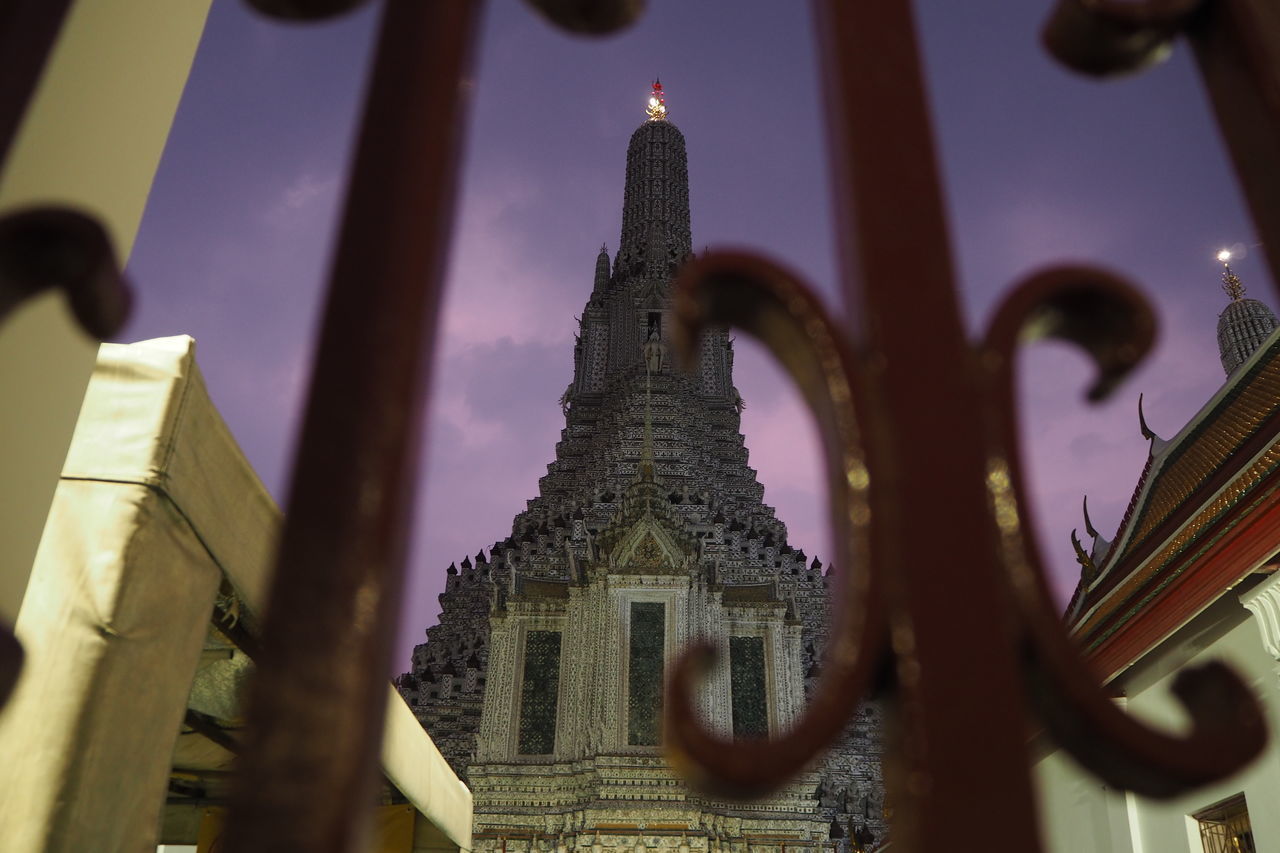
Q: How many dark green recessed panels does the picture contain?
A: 3